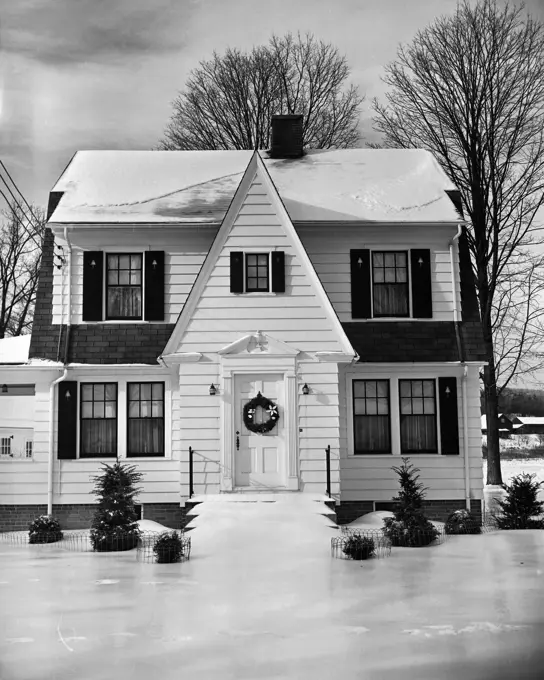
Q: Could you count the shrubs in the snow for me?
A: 7